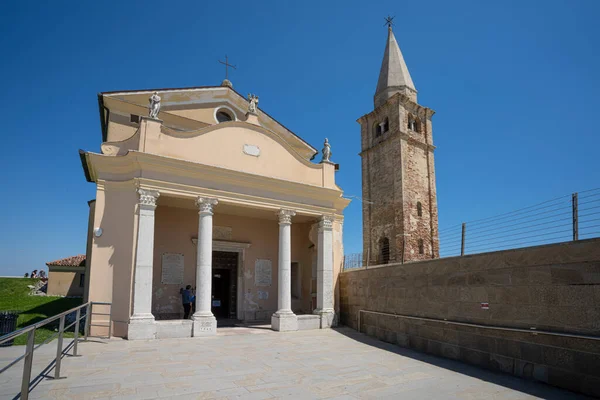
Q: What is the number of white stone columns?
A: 4